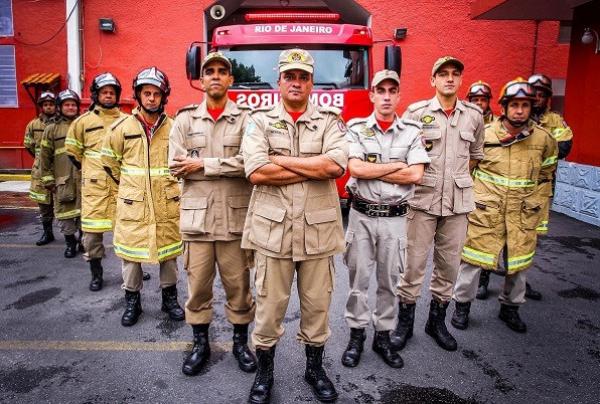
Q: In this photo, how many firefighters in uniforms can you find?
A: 11